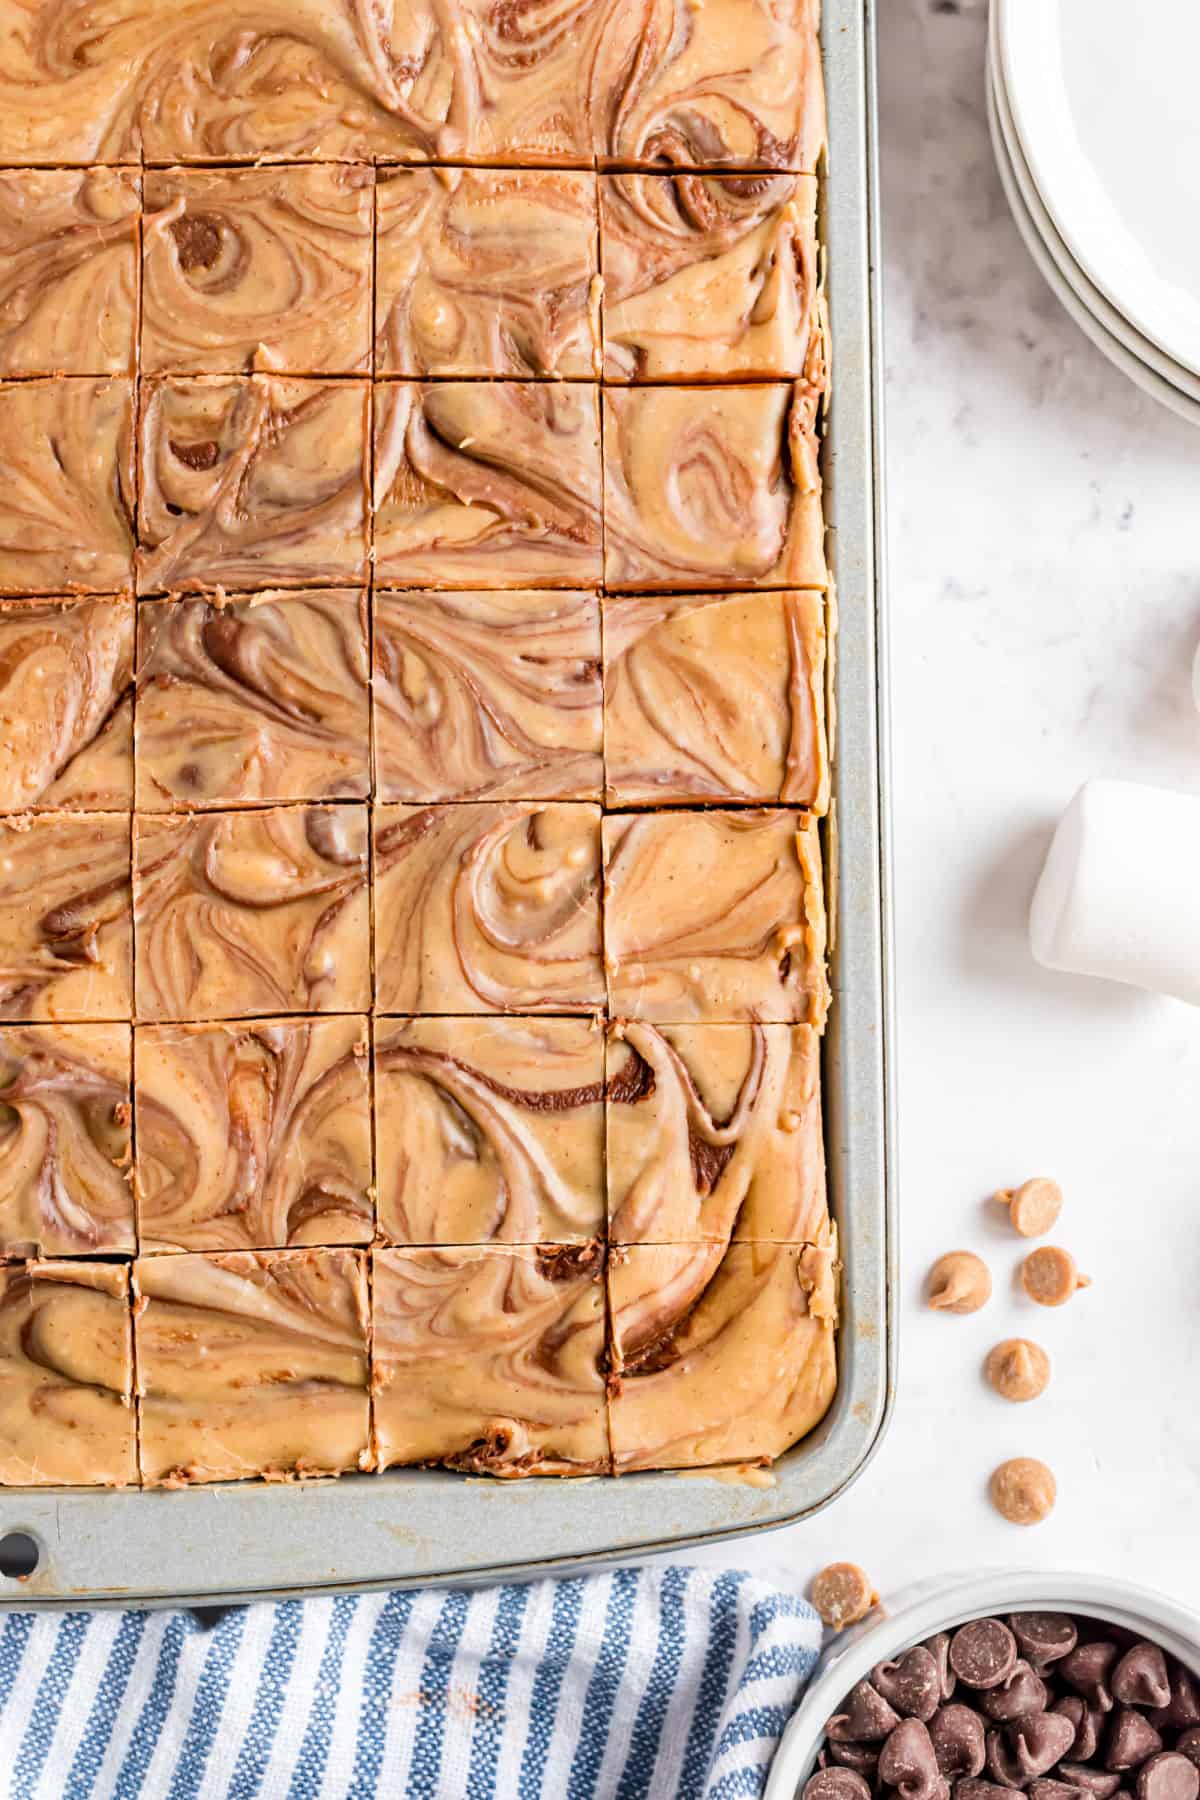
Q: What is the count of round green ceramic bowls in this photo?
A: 0